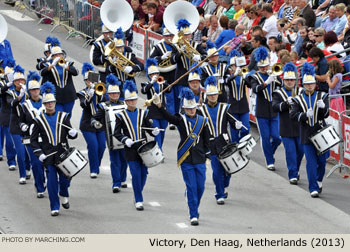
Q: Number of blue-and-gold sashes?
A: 1